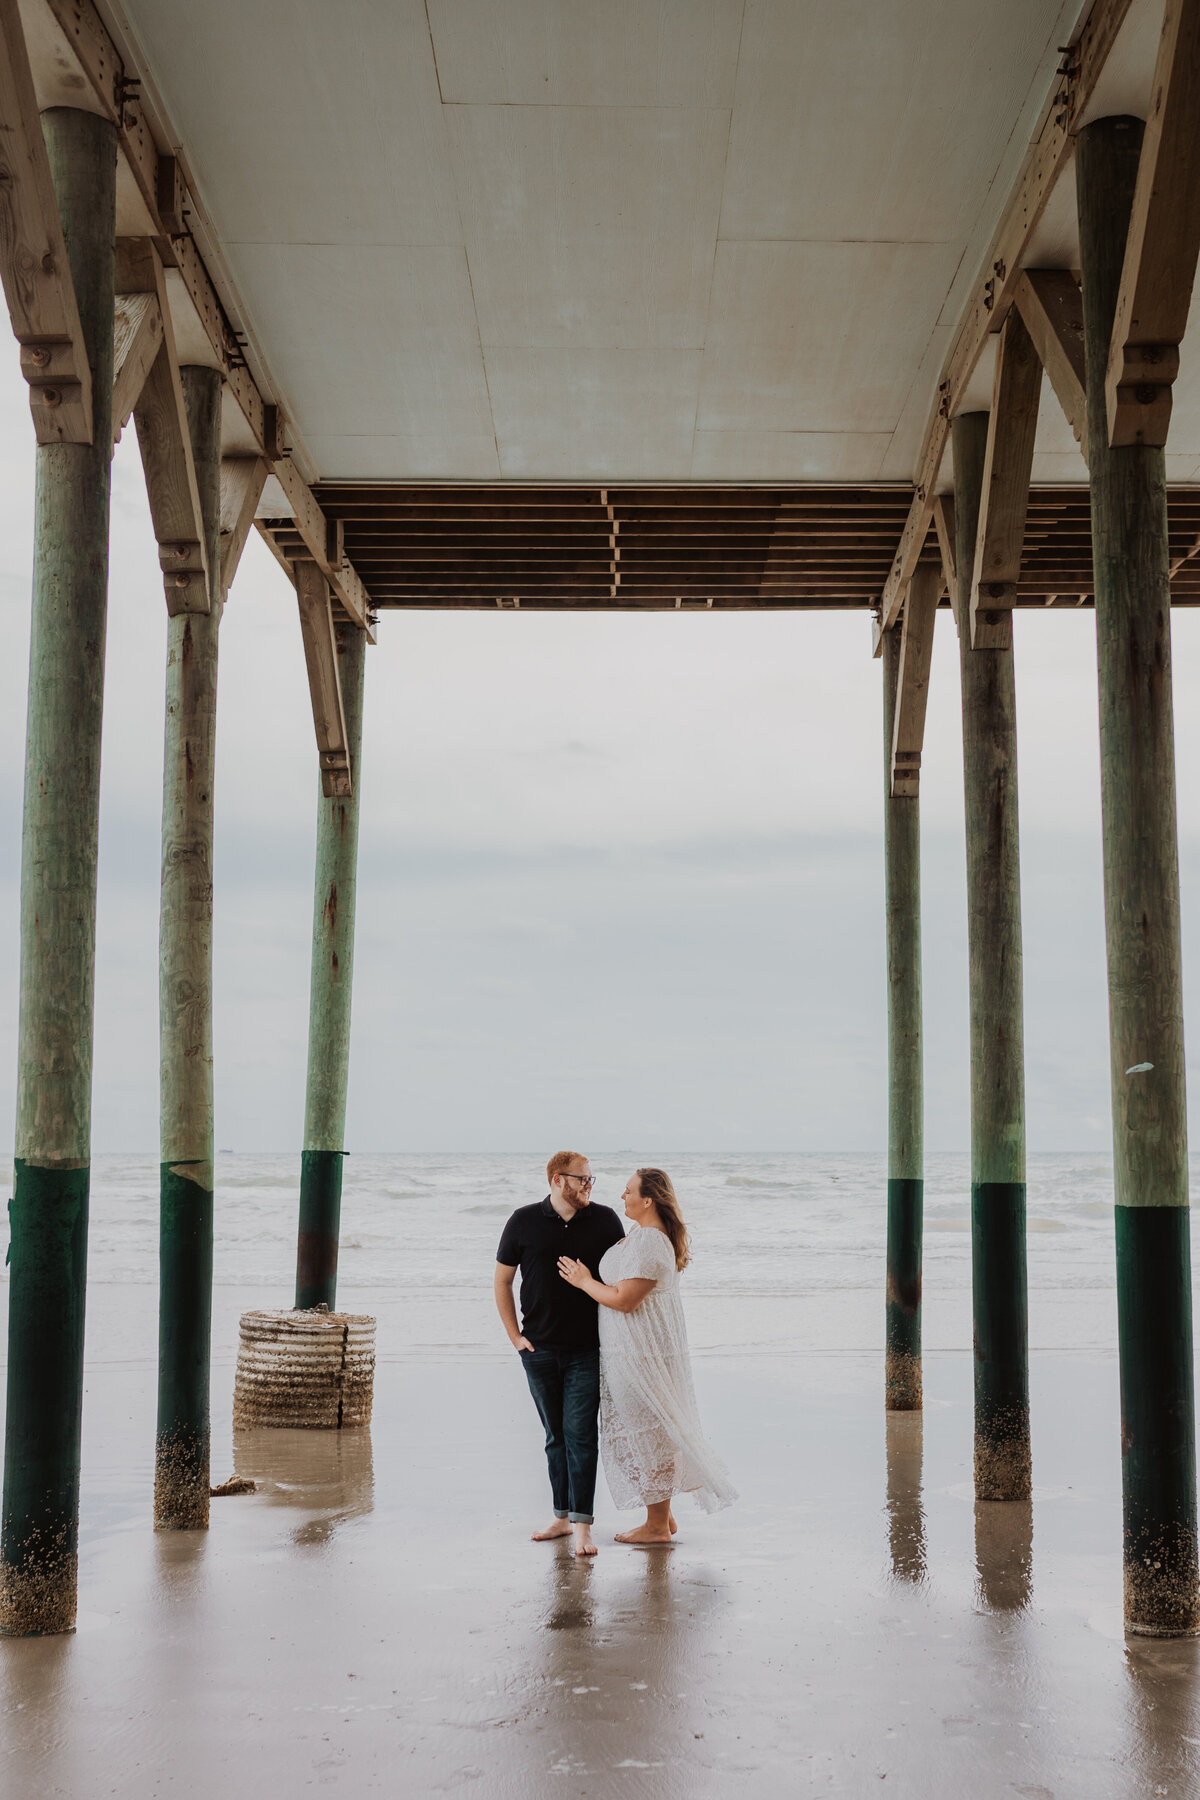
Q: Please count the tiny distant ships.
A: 2